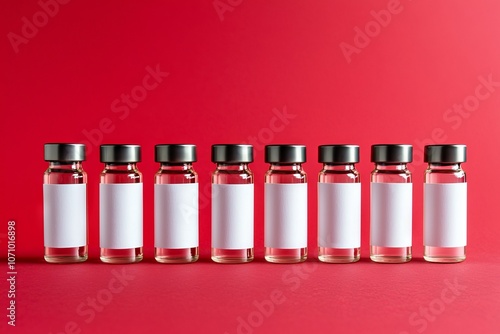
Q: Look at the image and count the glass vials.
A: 8